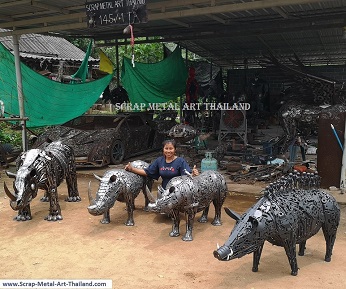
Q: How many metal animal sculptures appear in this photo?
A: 4